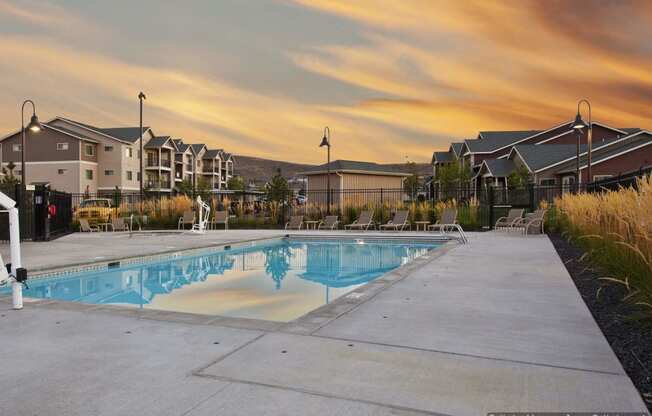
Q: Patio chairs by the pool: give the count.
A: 11